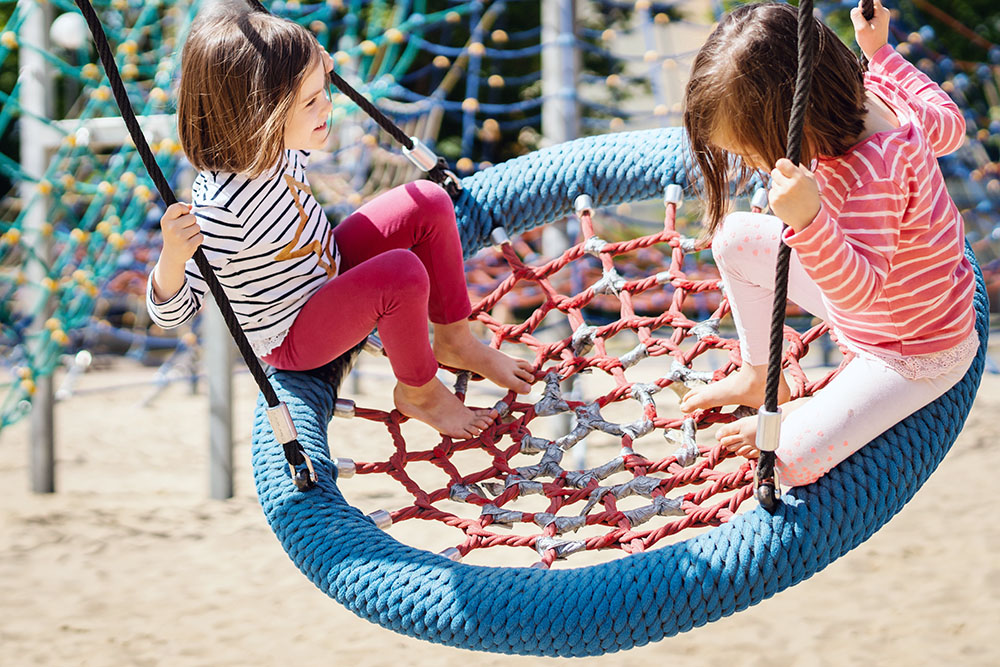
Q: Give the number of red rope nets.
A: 1